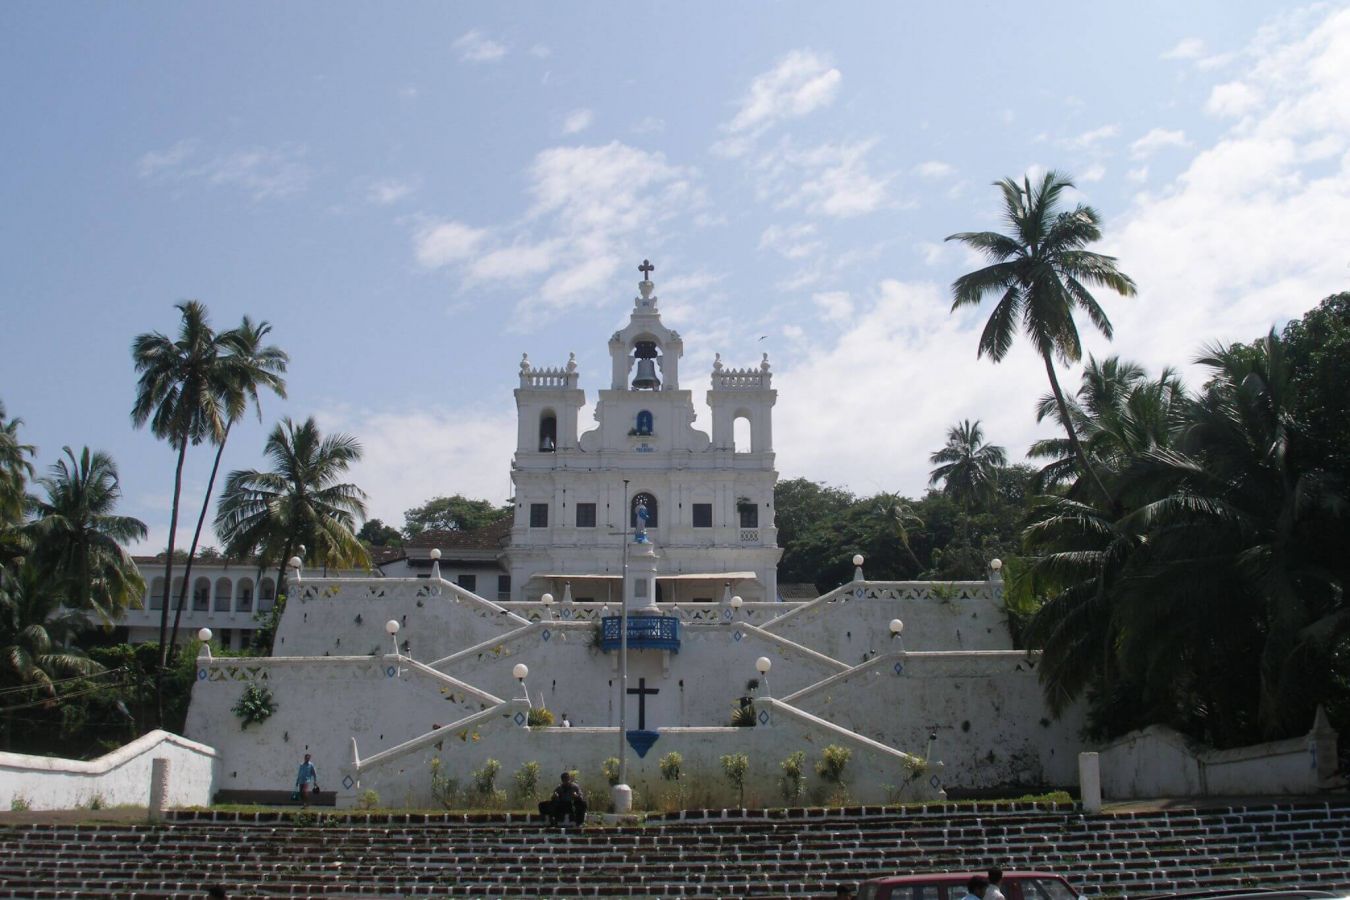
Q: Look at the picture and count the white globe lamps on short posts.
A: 11